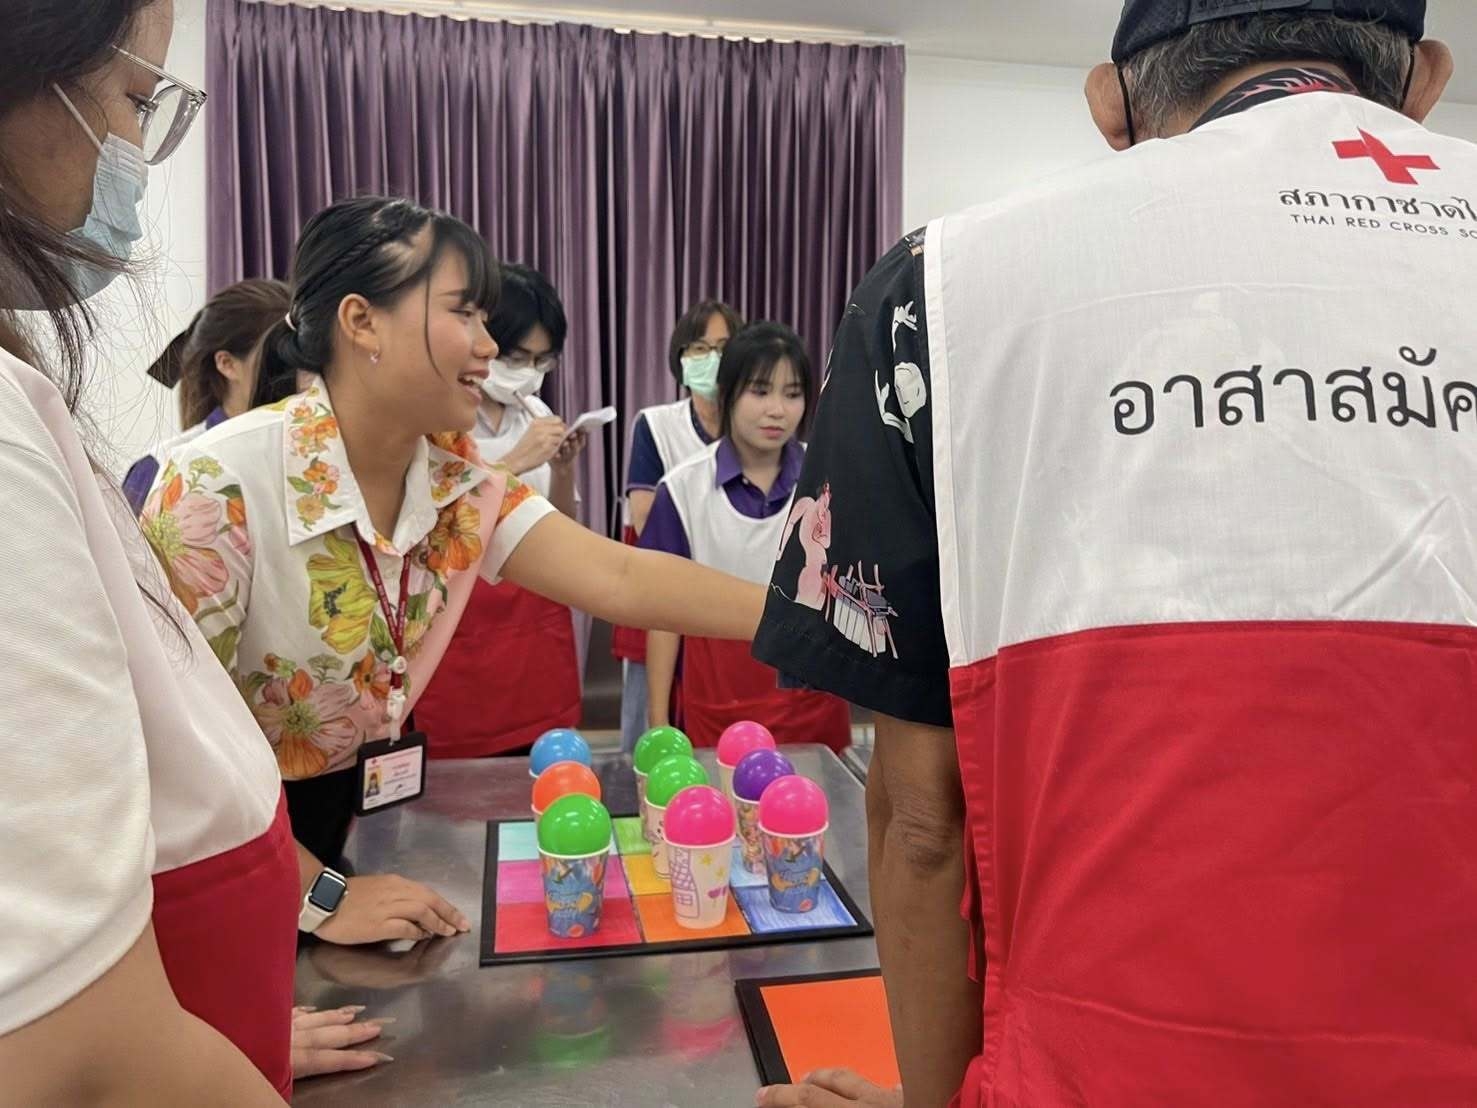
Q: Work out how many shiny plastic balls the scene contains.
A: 9